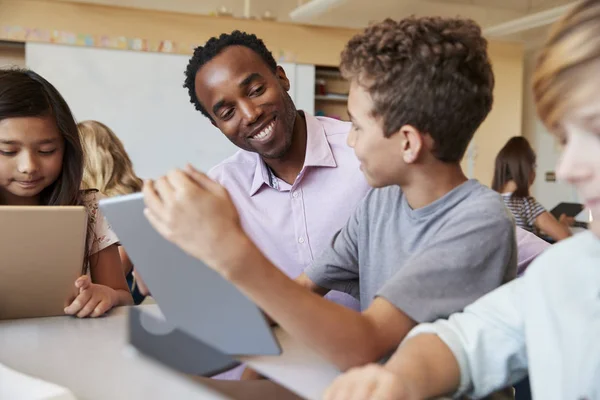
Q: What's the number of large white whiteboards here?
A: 1